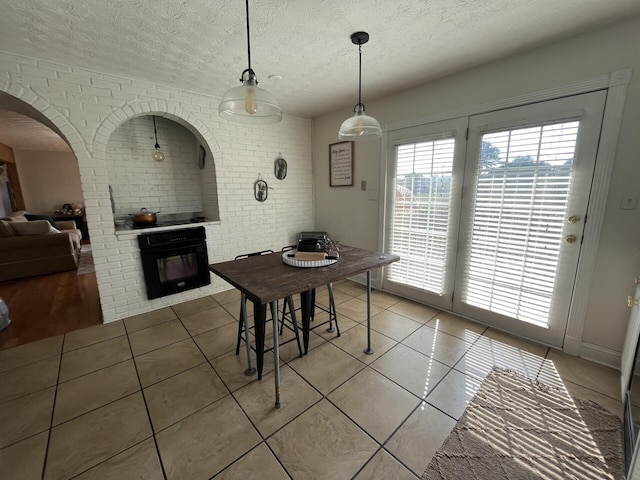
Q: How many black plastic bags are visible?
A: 0